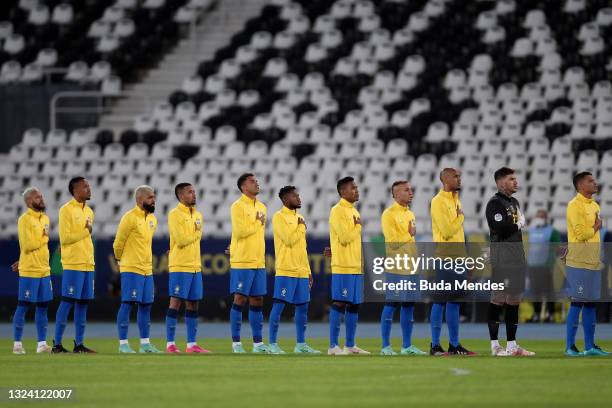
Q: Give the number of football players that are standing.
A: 11